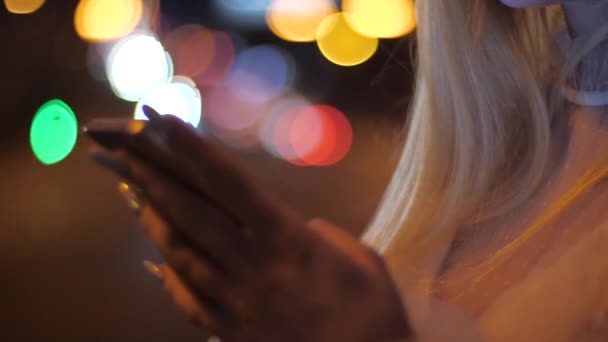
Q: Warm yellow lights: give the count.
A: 5